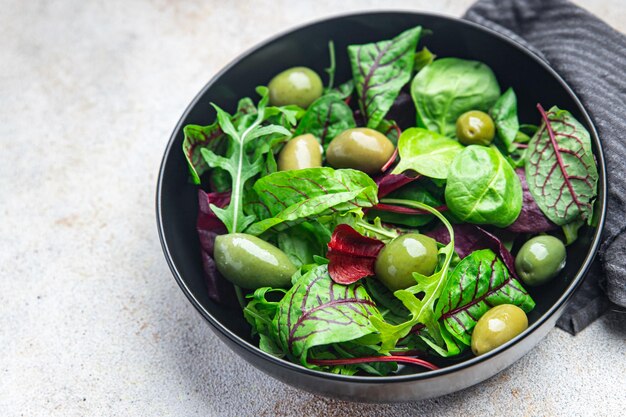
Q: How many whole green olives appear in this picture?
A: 8